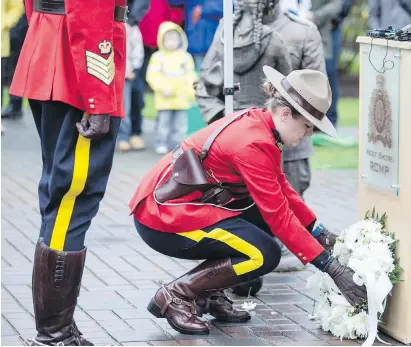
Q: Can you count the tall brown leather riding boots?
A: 3